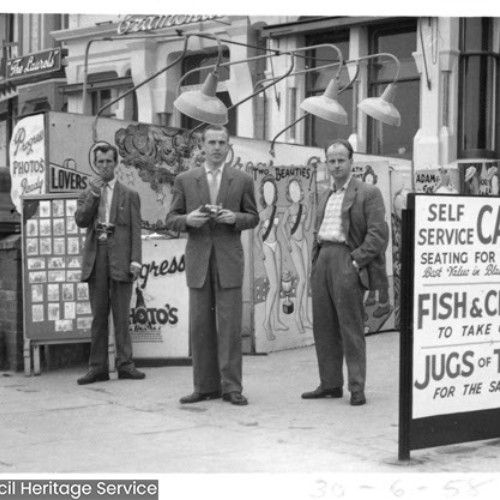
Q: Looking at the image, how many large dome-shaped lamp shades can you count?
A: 3